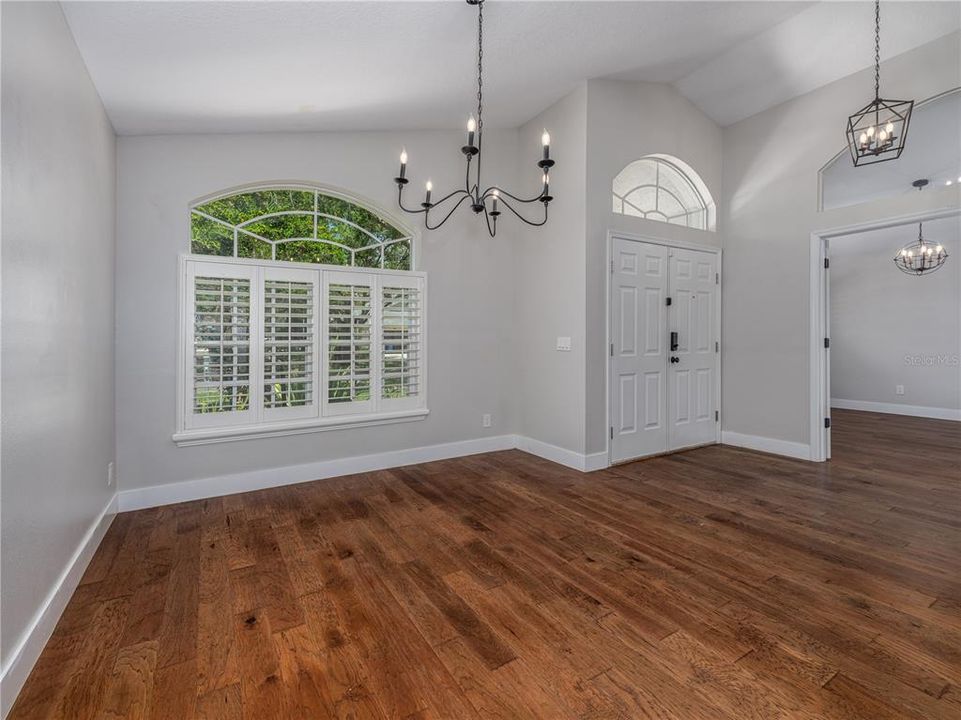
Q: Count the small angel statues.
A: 0